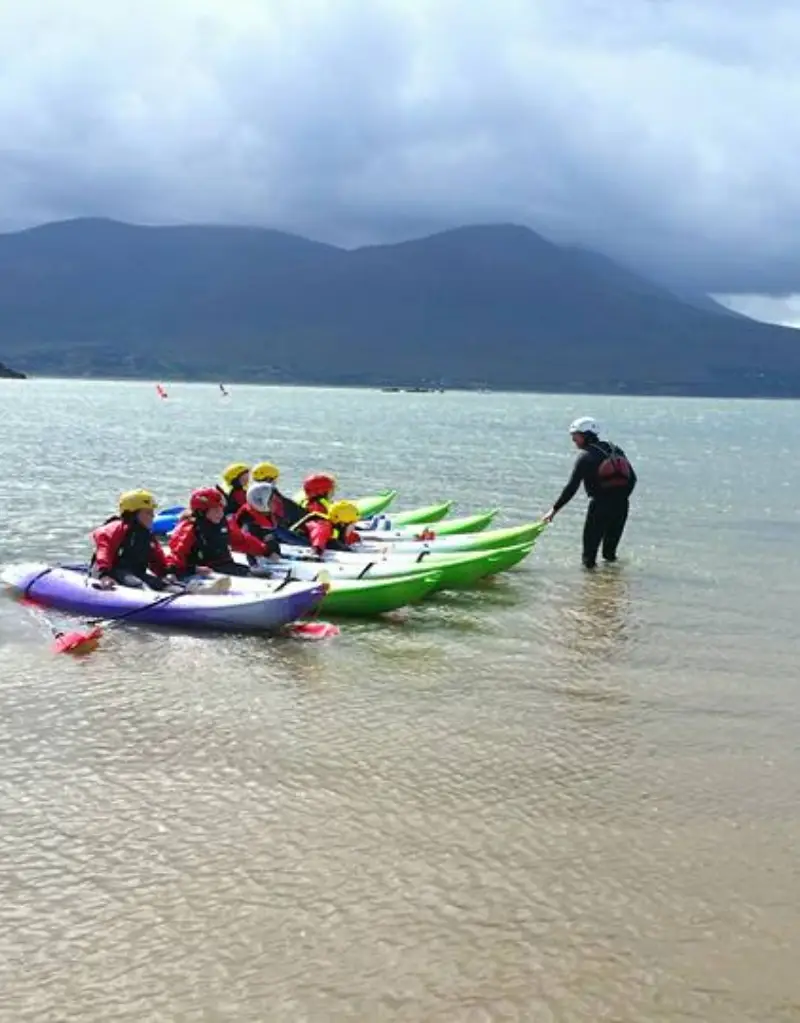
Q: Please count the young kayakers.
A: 7